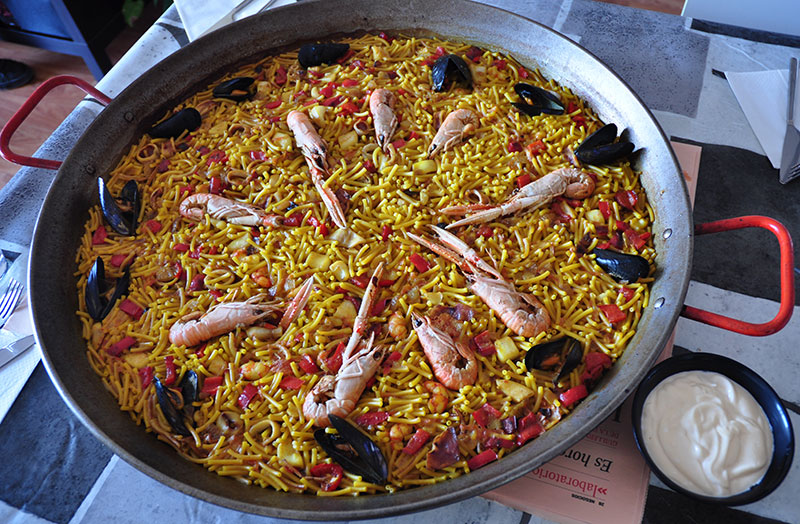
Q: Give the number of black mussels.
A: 12